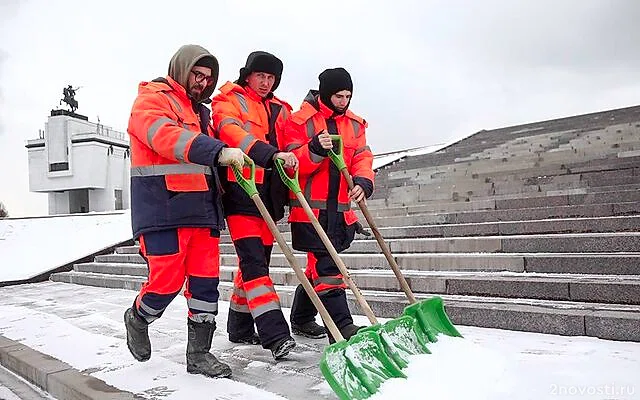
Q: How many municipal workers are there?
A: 3